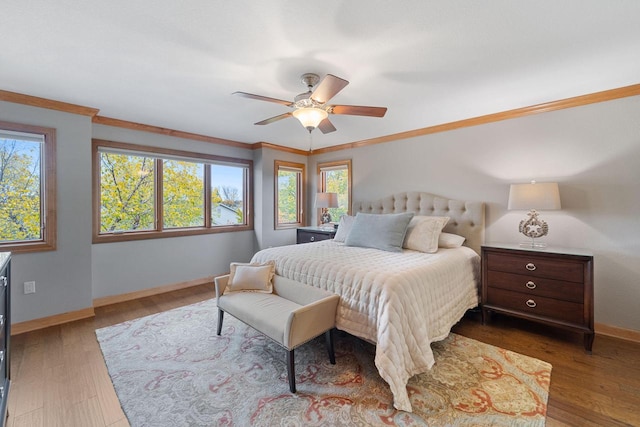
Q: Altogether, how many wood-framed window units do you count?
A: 4